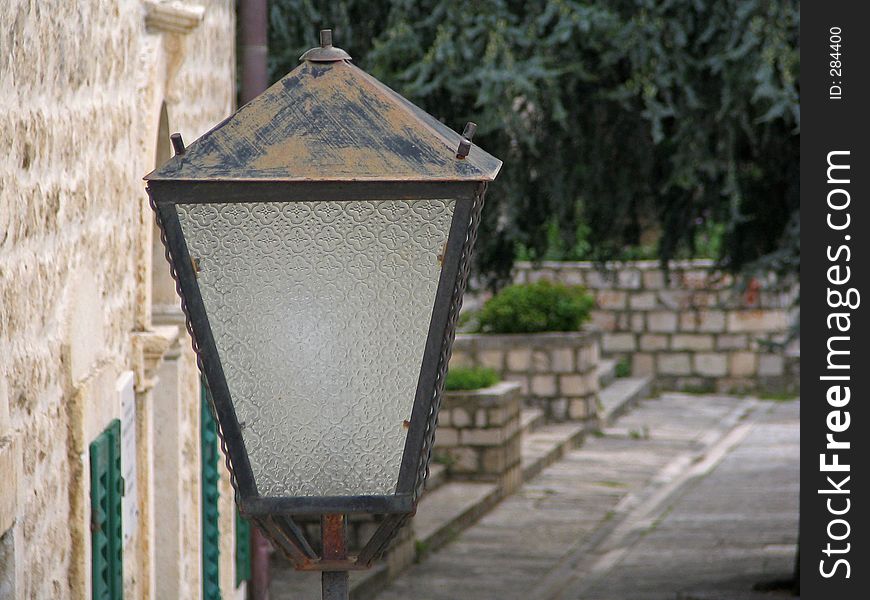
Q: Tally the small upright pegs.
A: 4